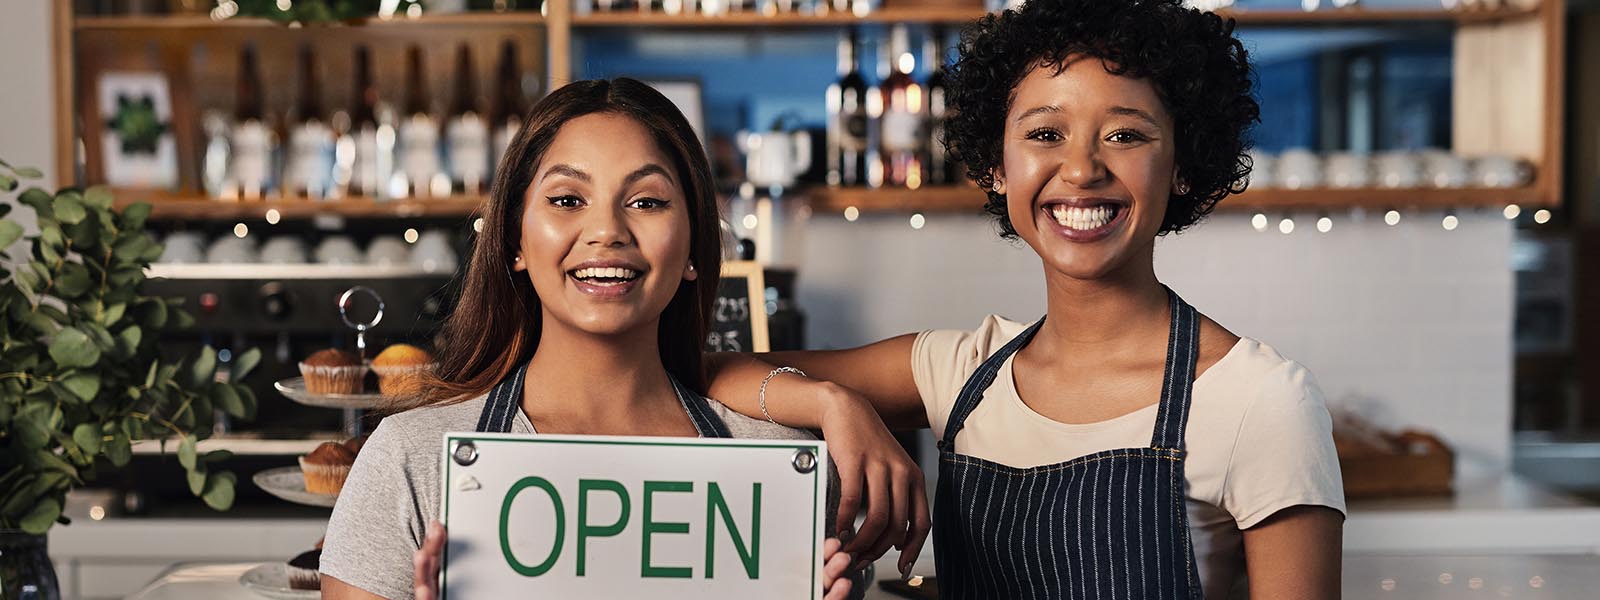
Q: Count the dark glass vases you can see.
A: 1